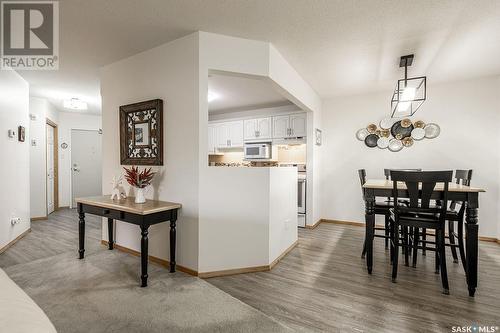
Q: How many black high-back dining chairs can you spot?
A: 4